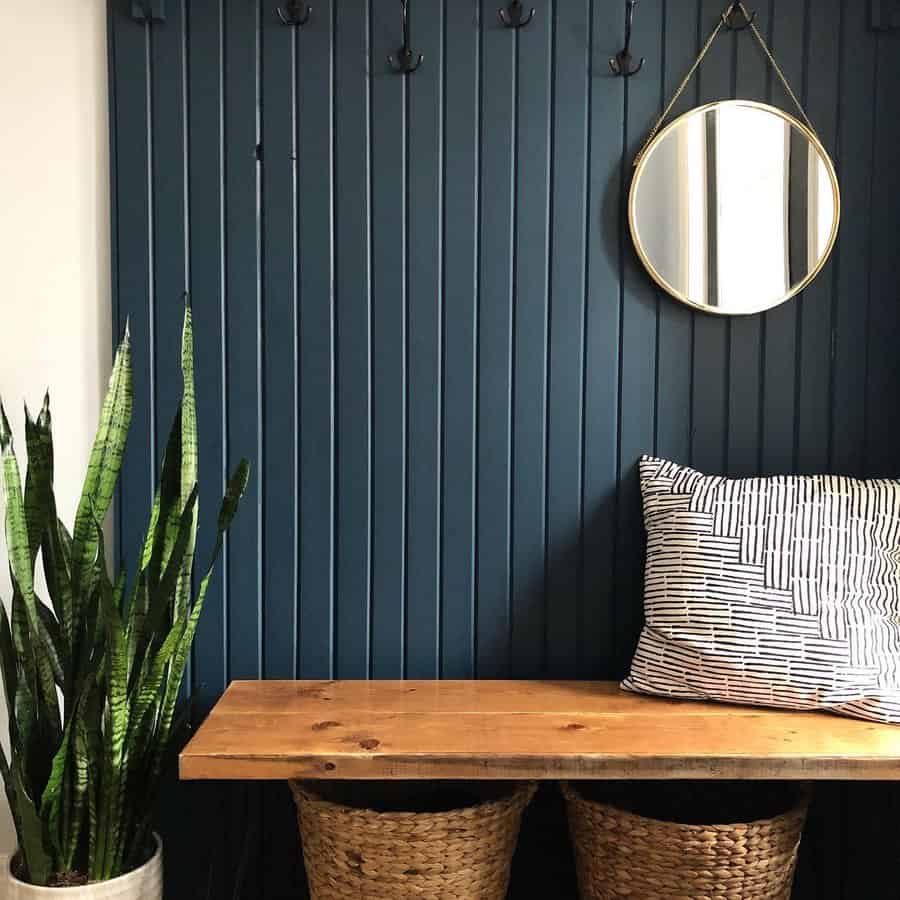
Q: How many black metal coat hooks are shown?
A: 5